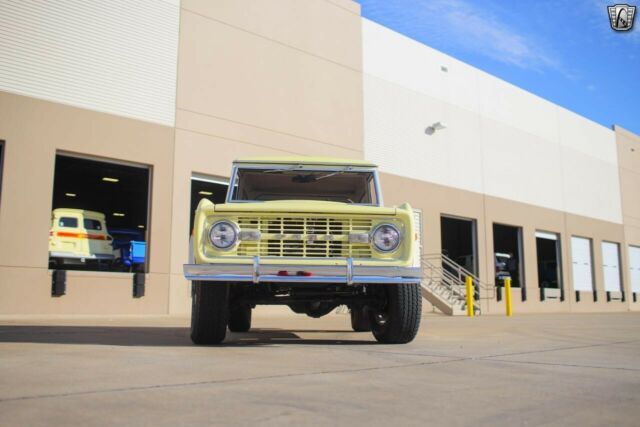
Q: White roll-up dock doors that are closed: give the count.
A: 3